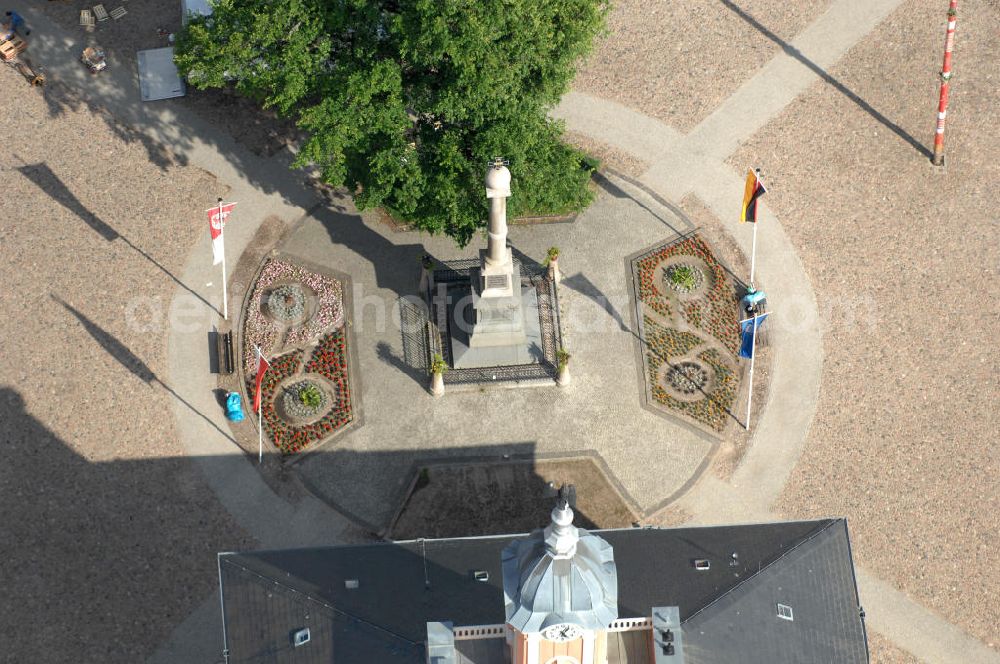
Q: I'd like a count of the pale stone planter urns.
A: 4